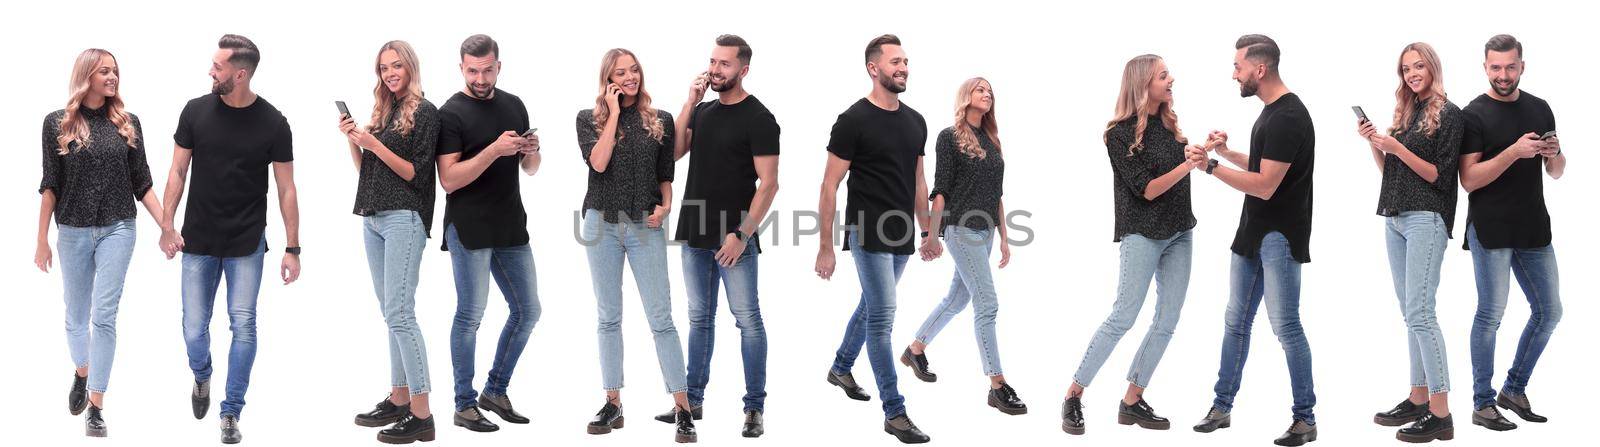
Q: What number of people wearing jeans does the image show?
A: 12